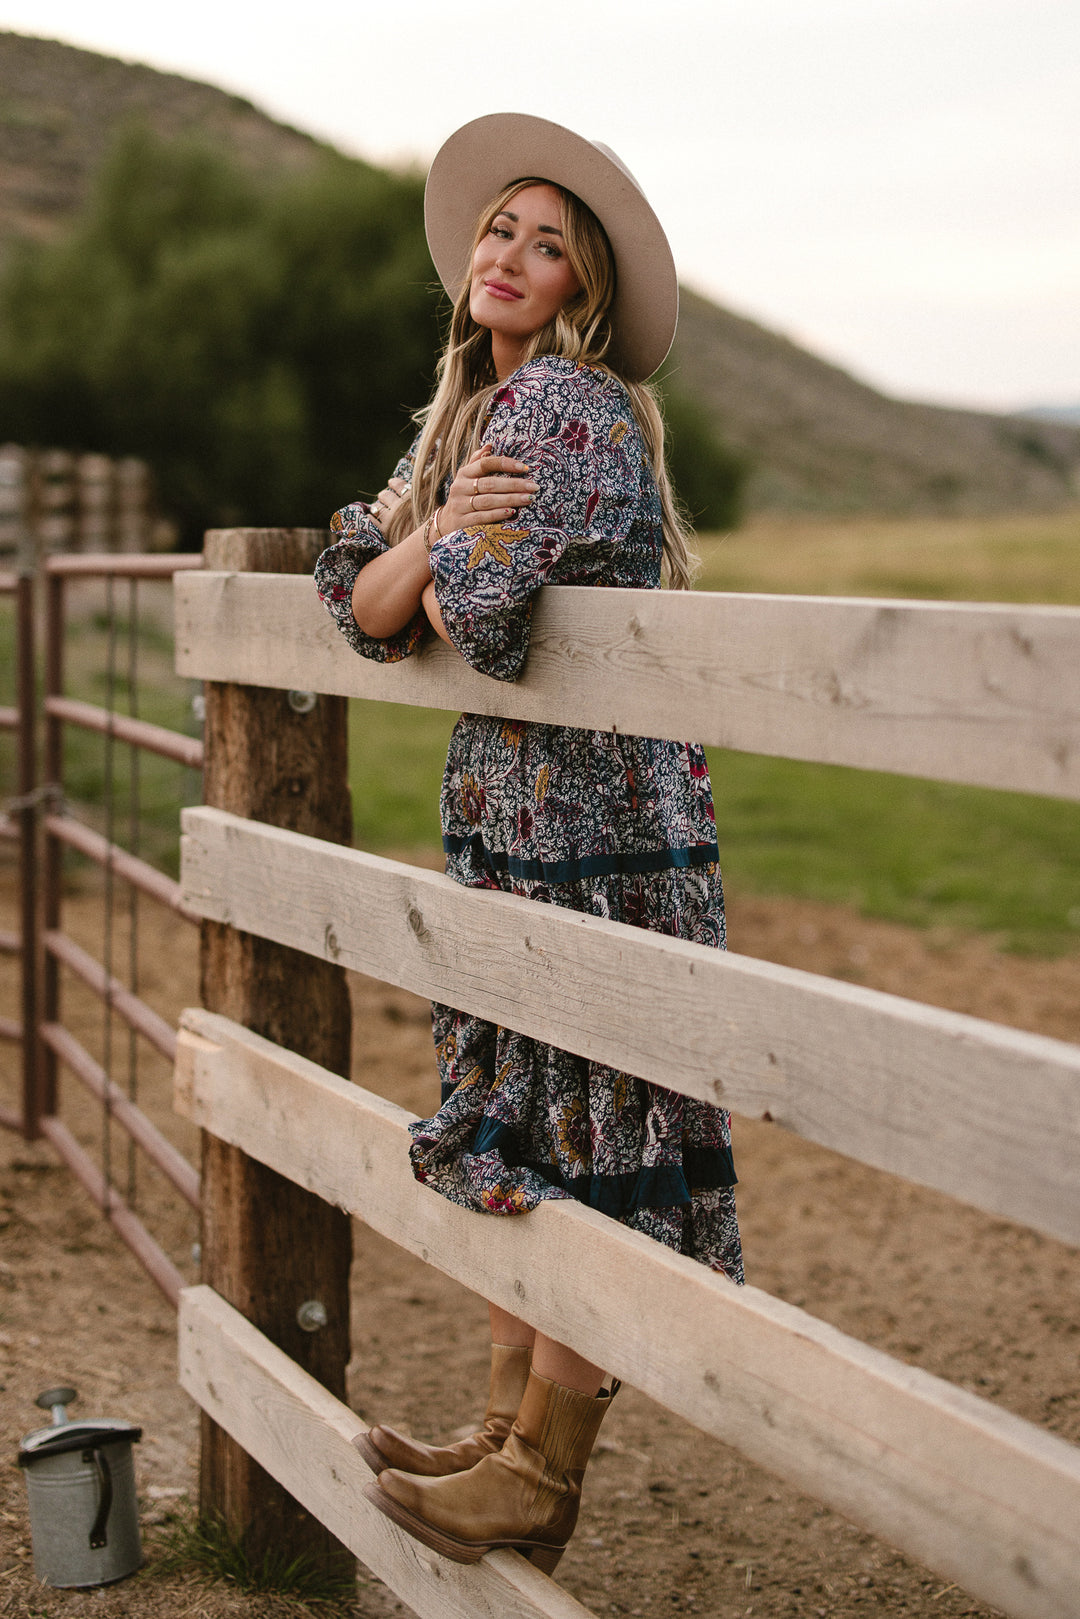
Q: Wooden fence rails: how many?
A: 4